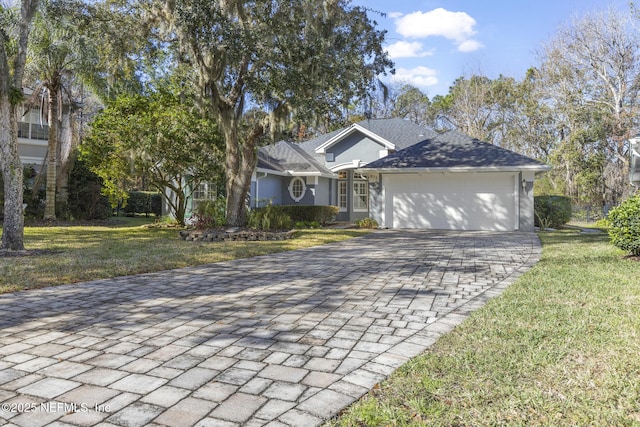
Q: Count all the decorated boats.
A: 0